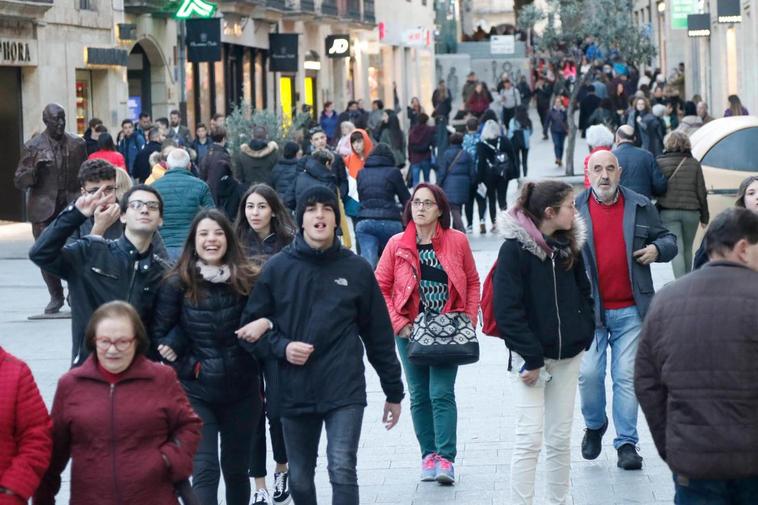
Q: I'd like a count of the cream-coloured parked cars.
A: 1